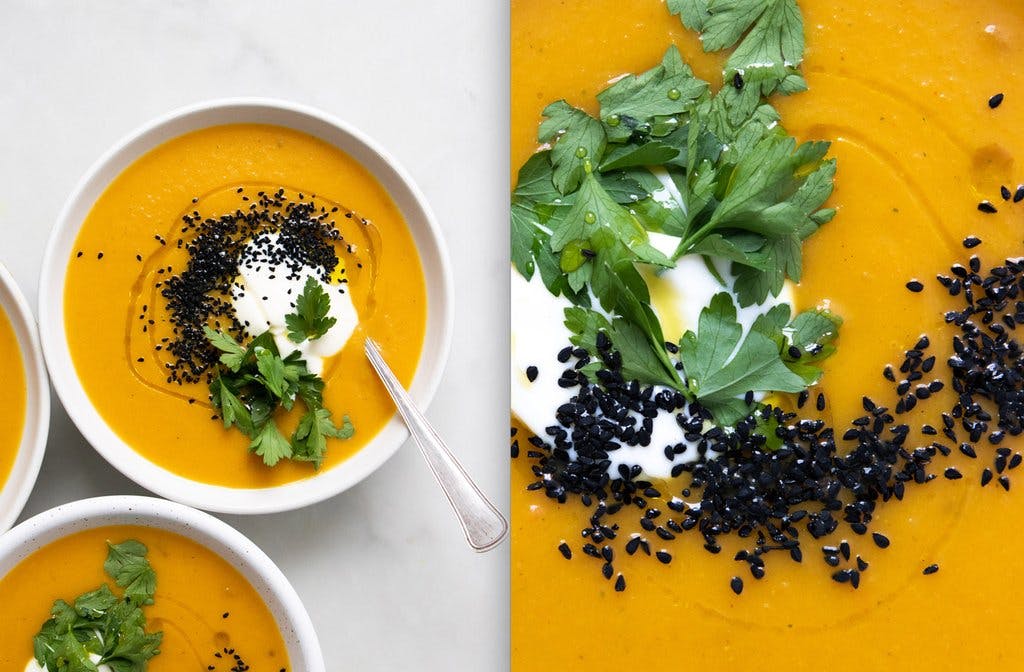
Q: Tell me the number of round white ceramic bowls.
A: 3